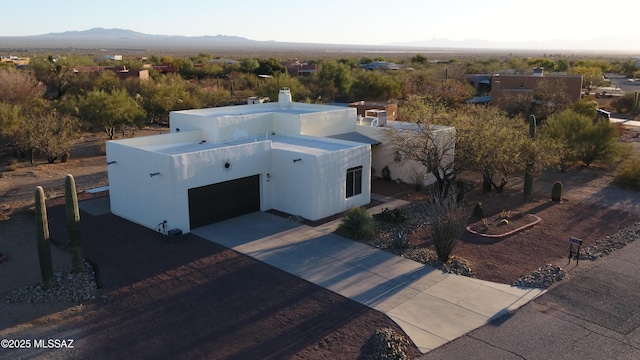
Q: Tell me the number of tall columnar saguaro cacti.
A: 3